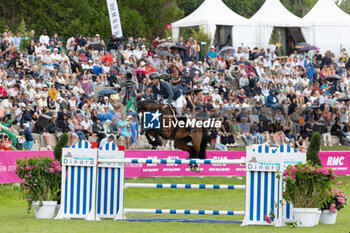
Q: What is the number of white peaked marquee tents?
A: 3